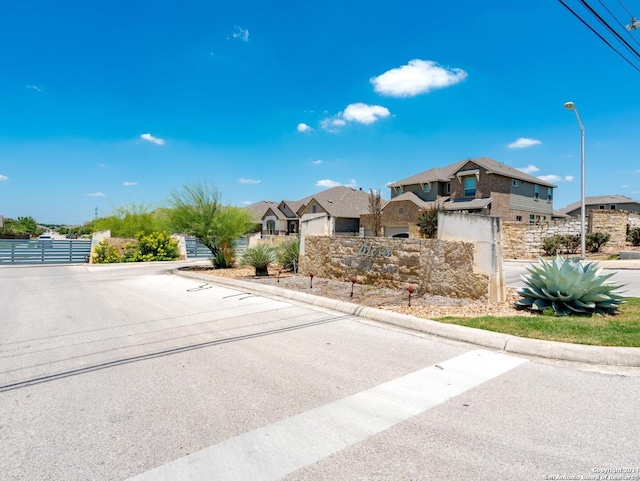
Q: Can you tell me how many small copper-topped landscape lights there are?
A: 4